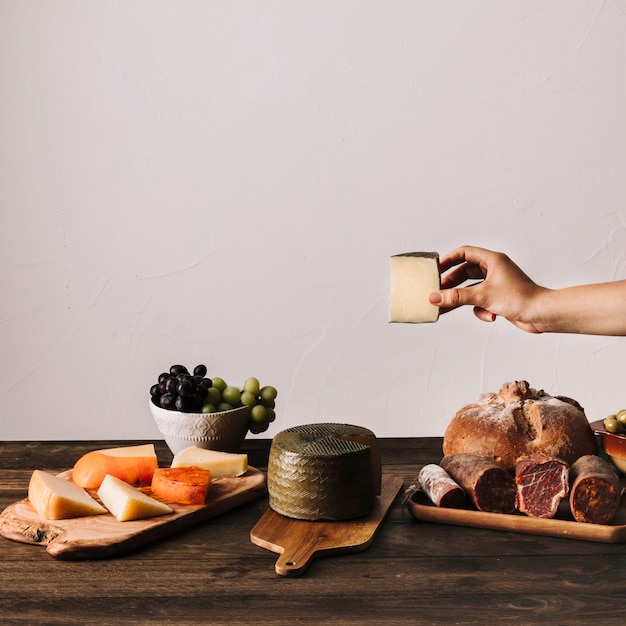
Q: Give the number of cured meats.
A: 4